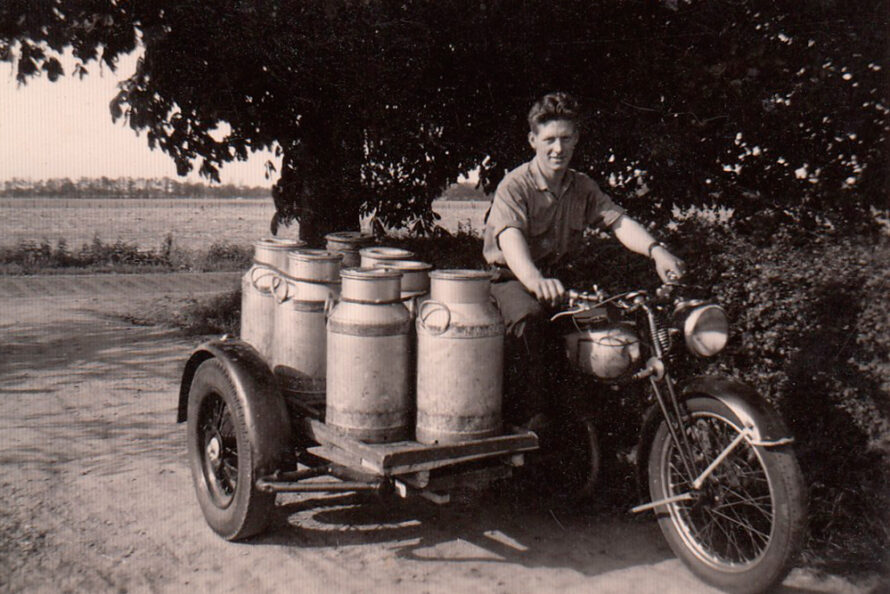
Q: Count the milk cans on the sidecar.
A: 7